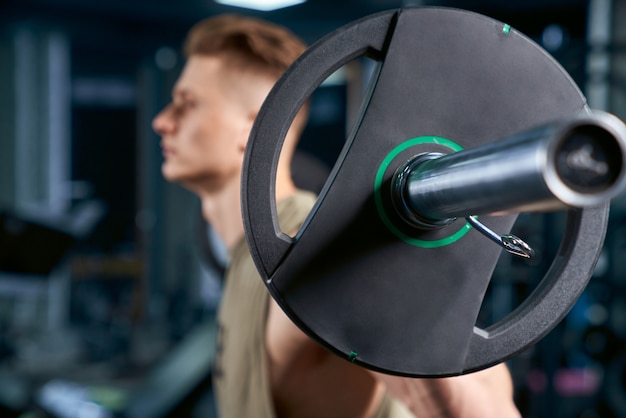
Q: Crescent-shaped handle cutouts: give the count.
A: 2